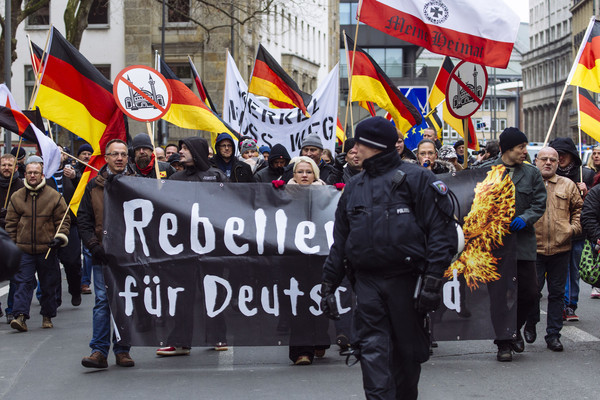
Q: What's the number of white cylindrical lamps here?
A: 0